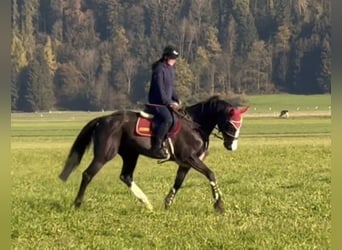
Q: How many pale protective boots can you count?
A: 2